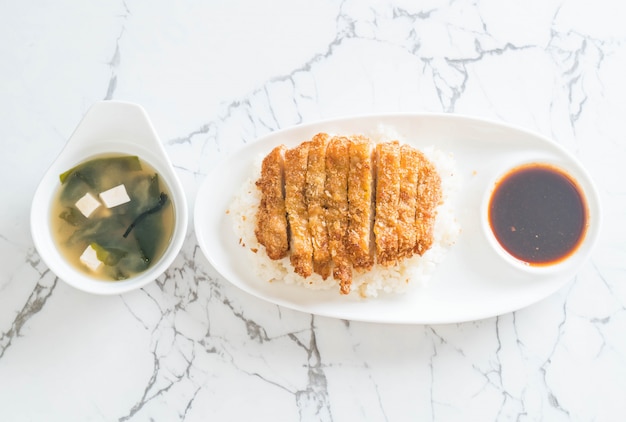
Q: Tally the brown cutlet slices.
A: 8